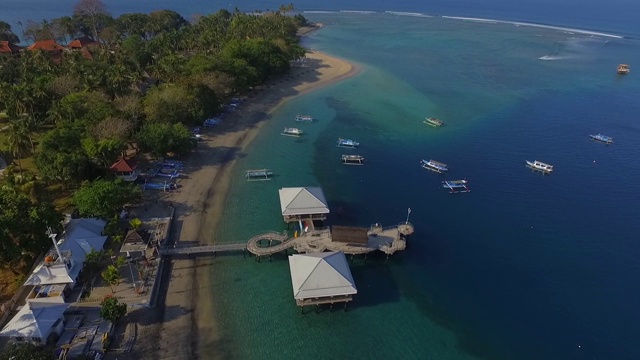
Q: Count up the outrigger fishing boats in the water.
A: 10